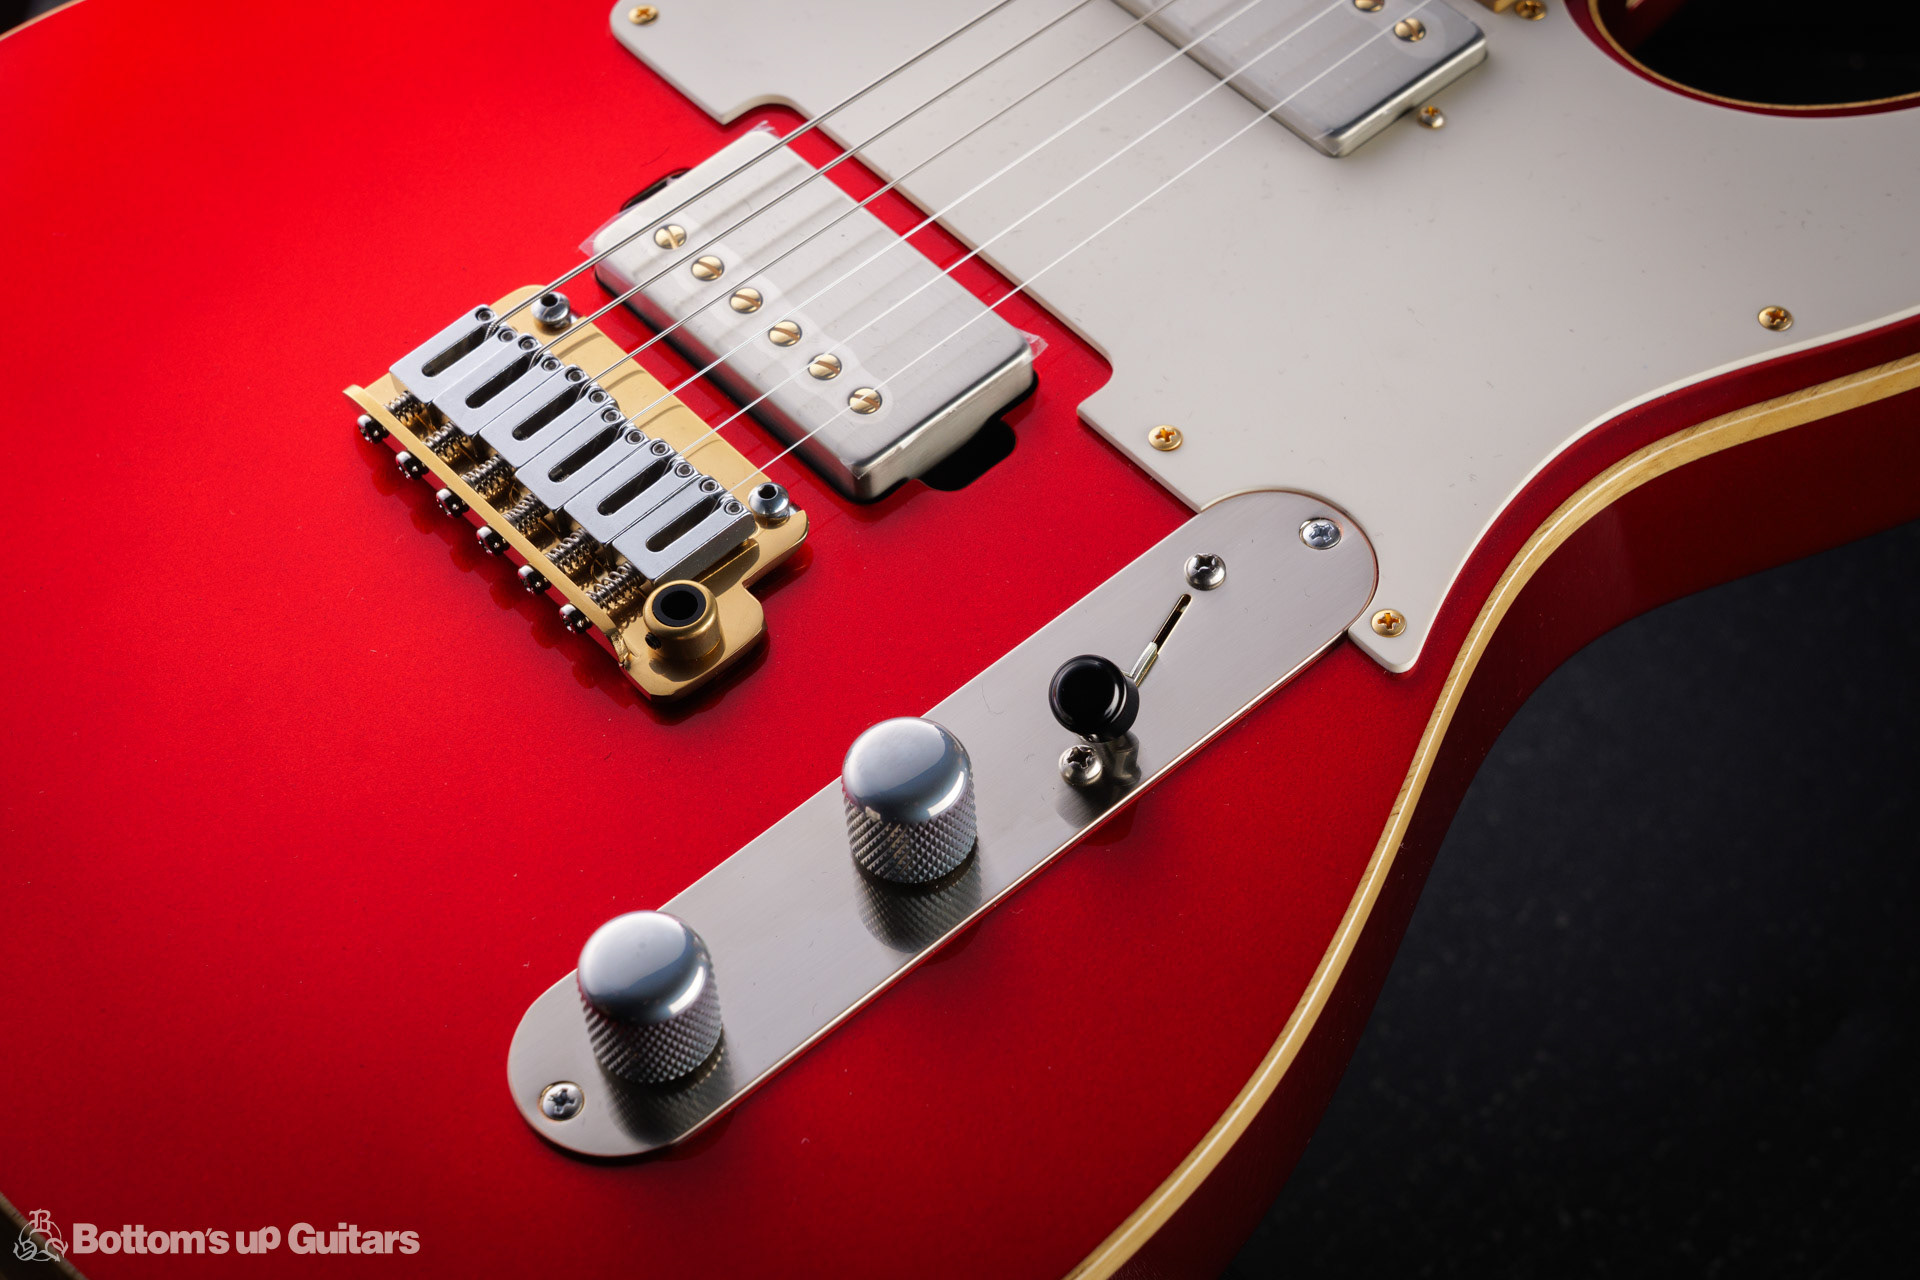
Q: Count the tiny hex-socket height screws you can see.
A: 12